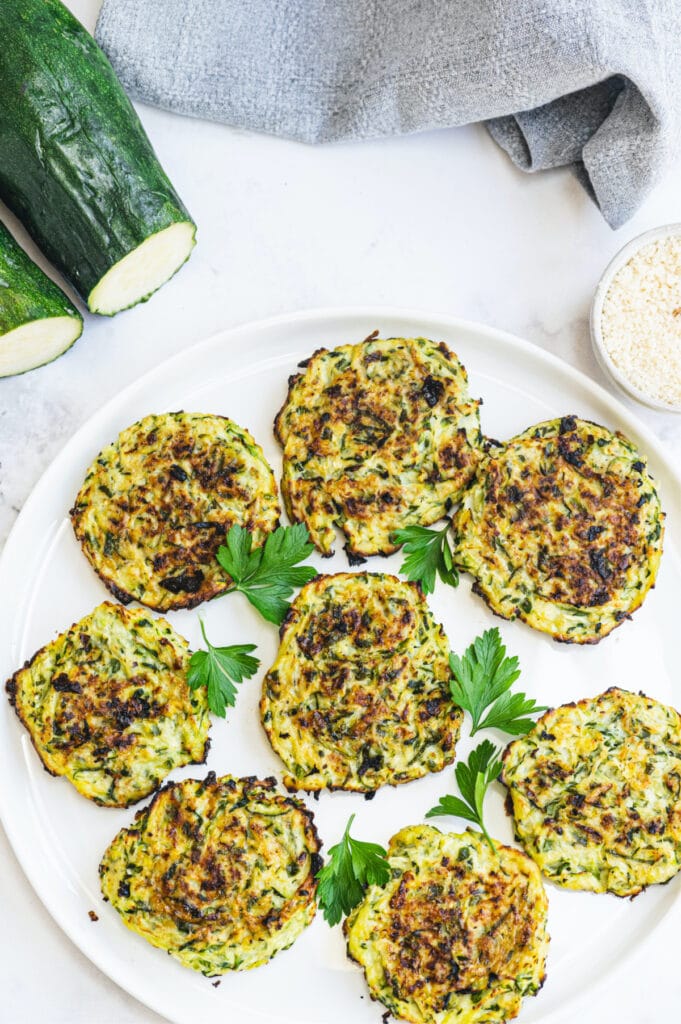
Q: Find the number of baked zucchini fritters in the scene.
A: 8